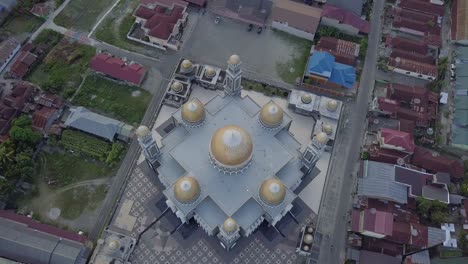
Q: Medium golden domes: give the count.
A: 4